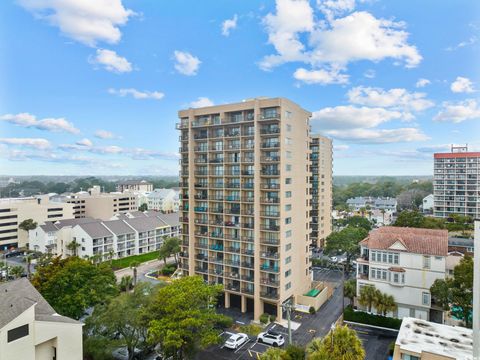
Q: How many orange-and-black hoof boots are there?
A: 0